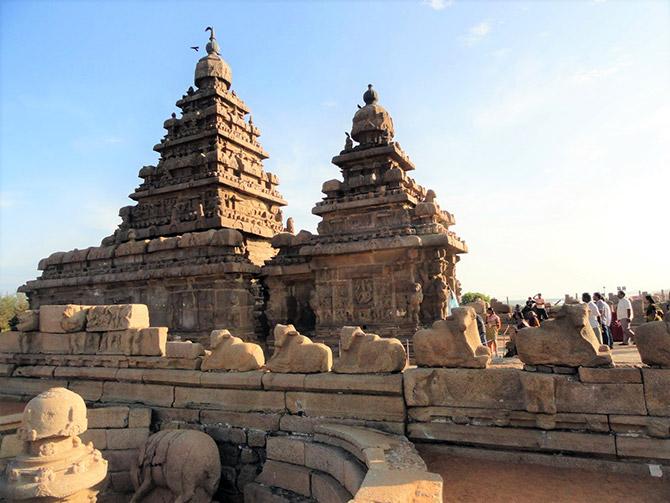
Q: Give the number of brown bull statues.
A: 6